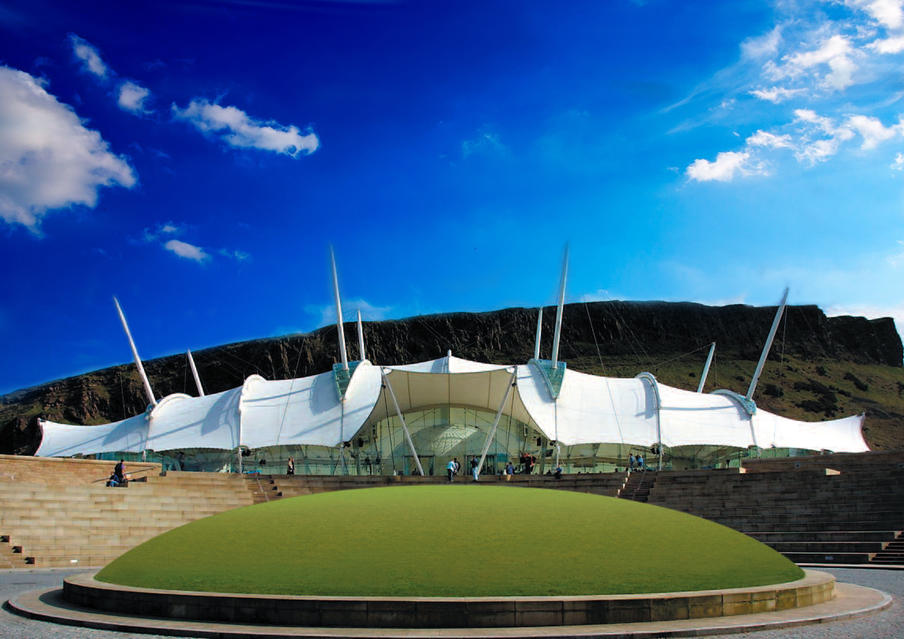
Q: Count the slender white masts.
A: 8